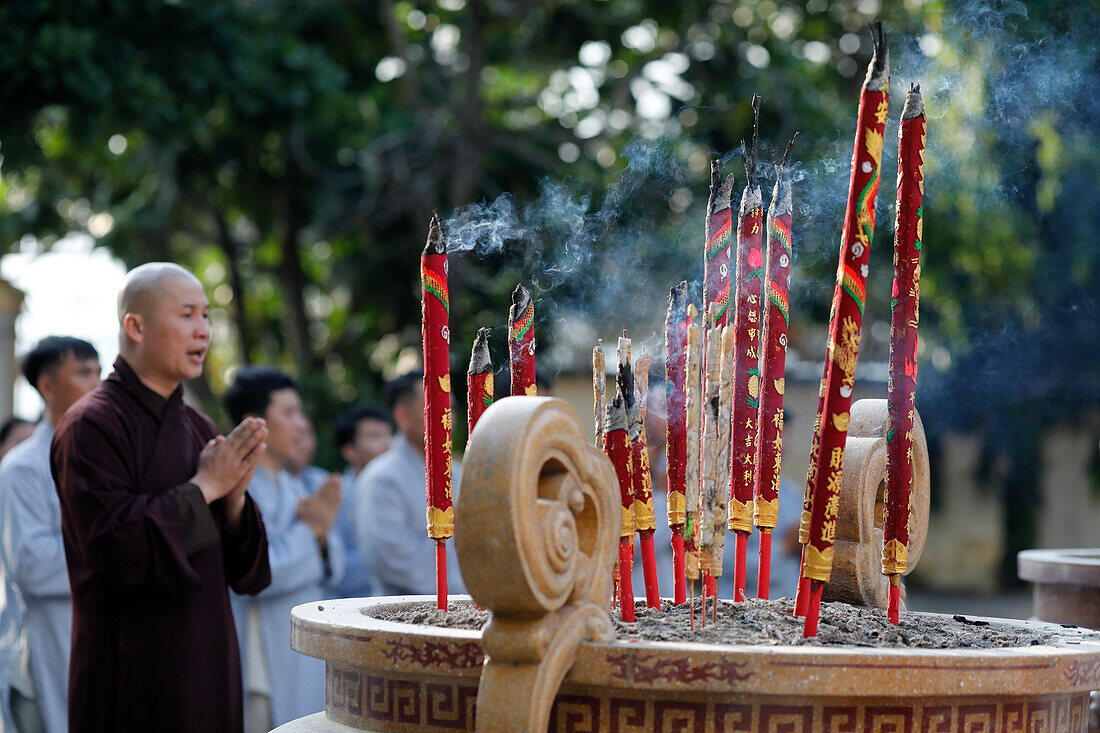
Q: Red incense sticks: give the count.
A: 12